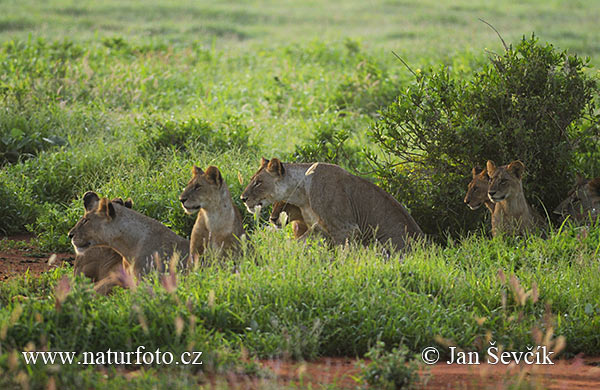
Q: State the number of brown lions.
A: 8